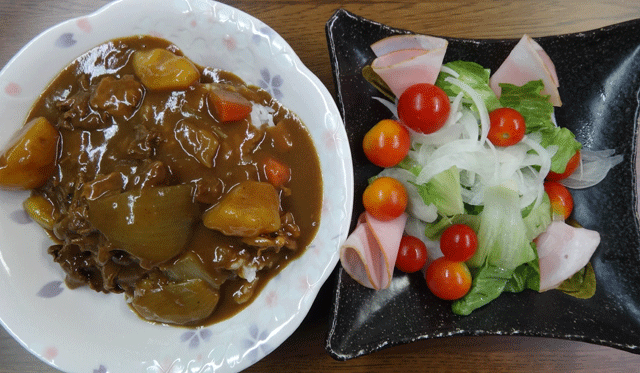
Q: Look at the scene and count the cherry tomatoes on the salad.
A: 9